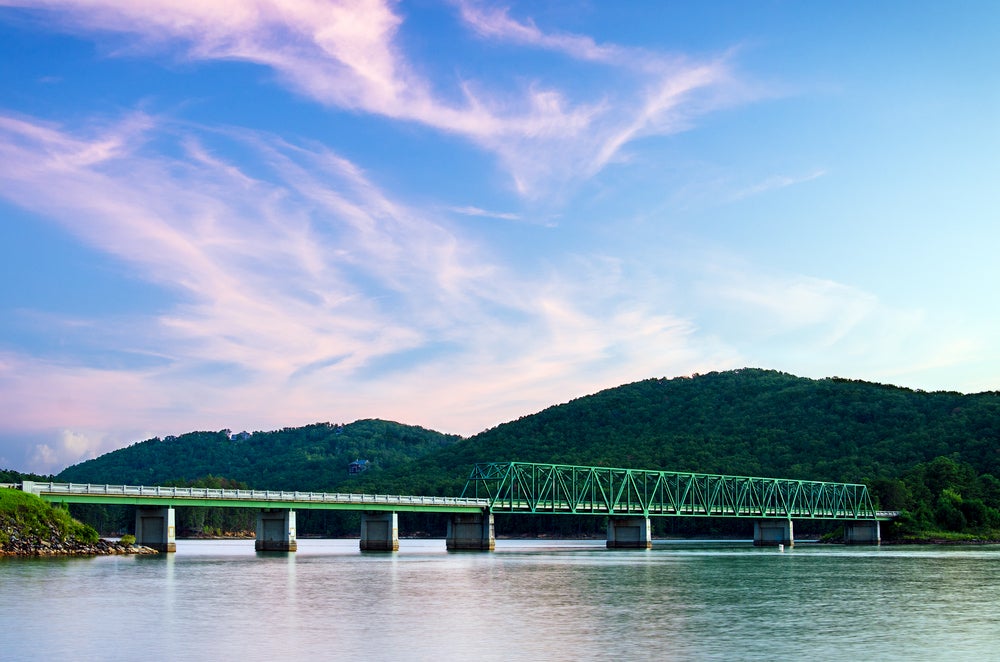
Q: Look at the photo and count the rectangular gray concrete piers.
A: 7